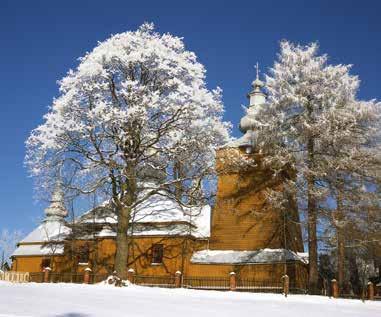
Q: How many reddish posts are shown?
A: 8